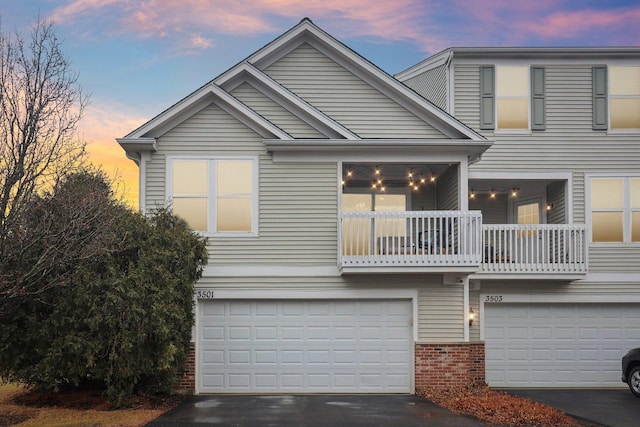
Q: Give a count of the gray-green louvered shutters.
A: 3